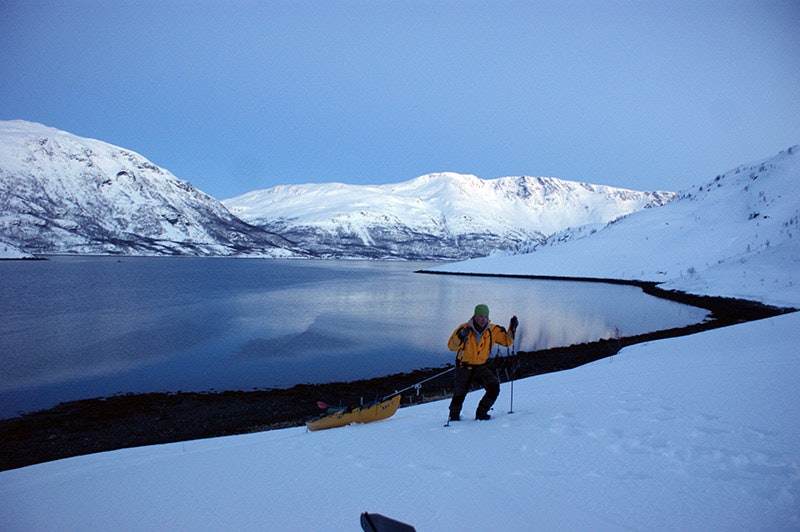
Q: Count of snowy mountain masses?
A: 3